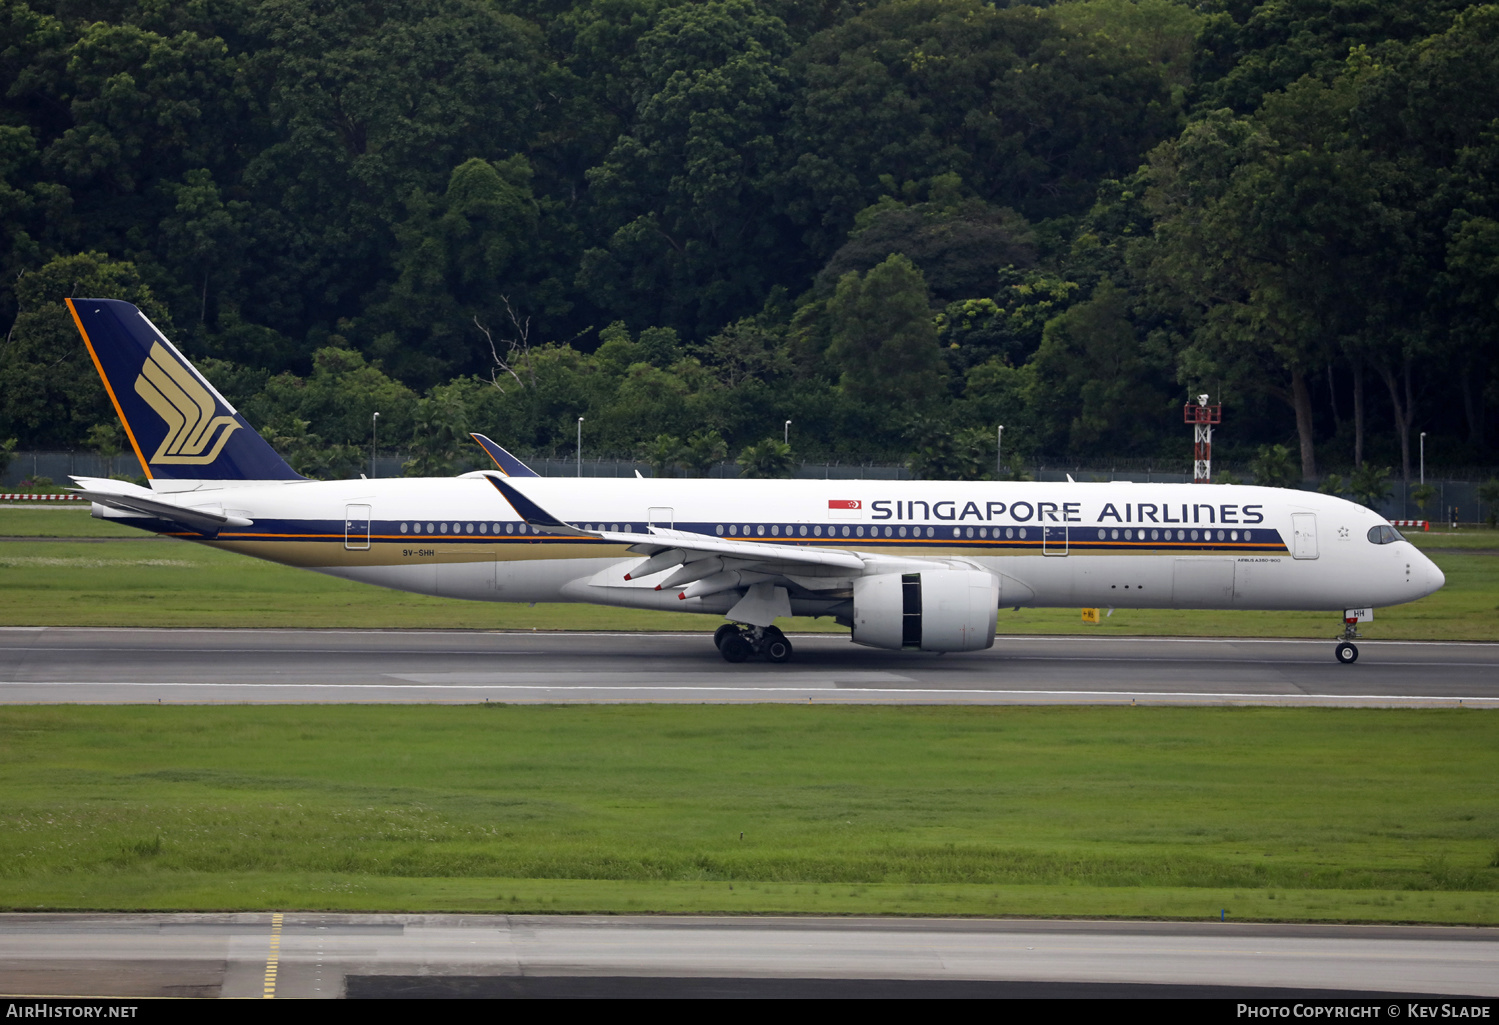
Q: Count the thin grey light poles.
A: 5